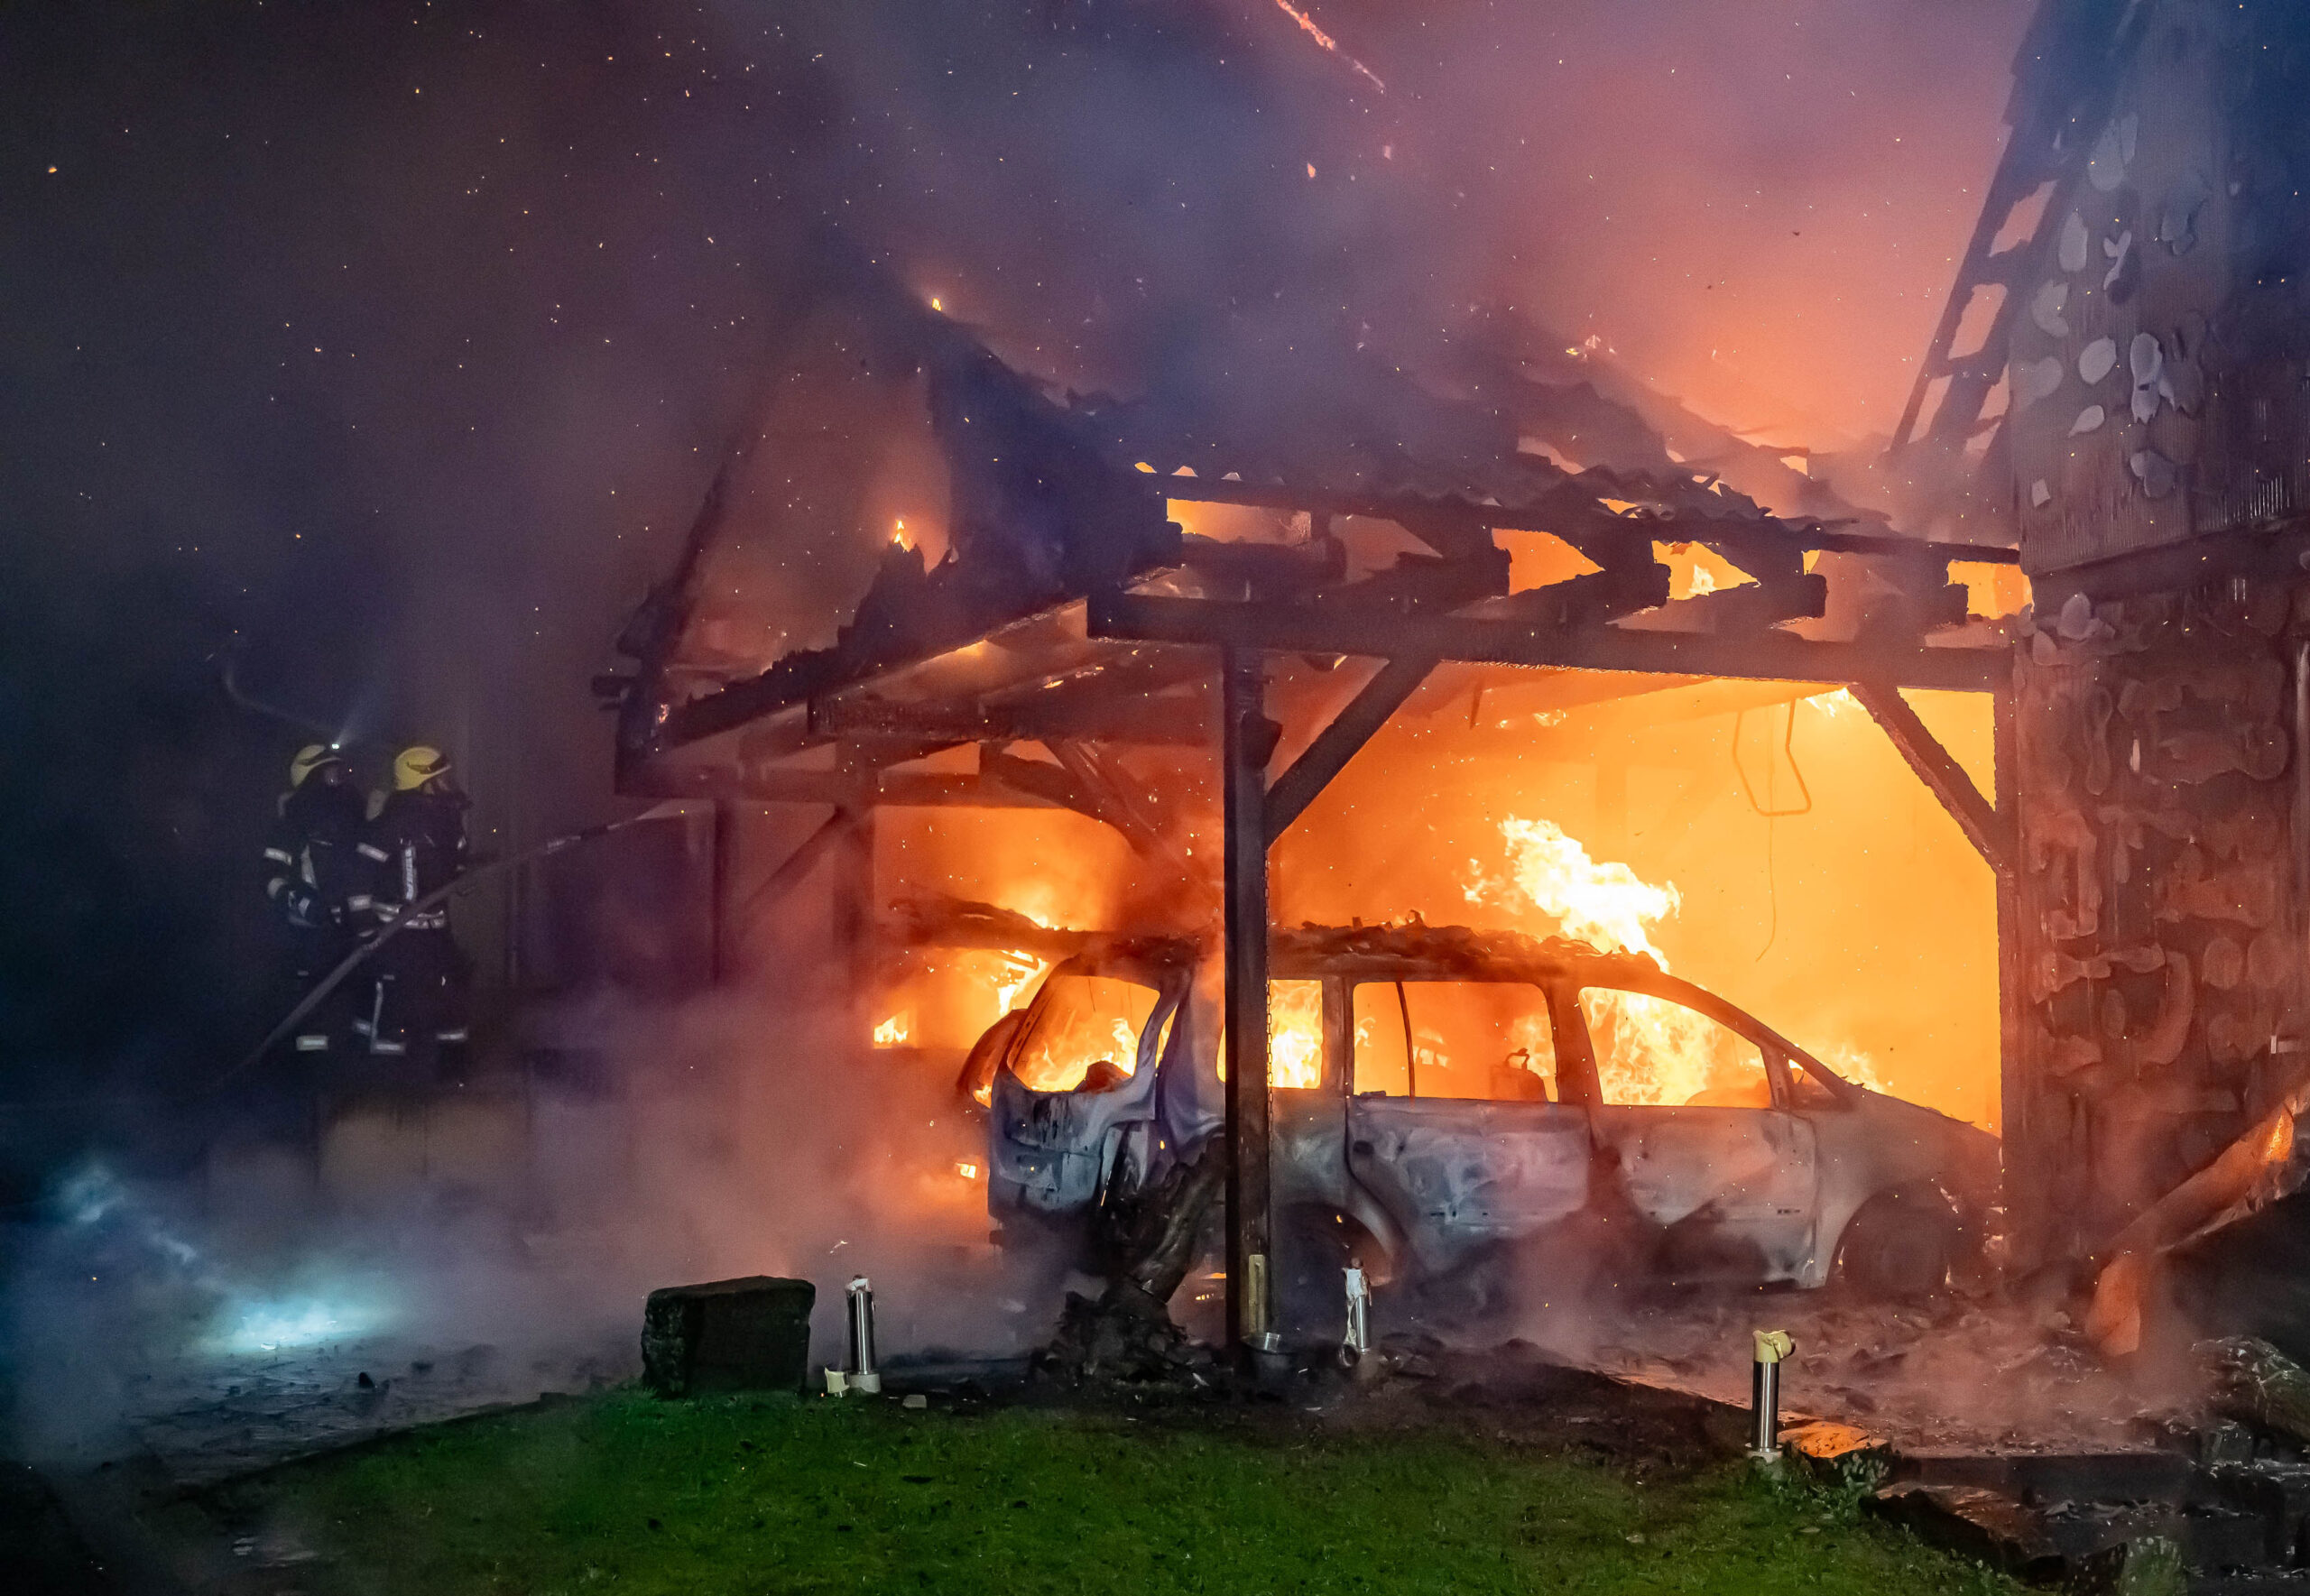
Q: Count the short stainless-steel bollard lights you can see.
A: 3